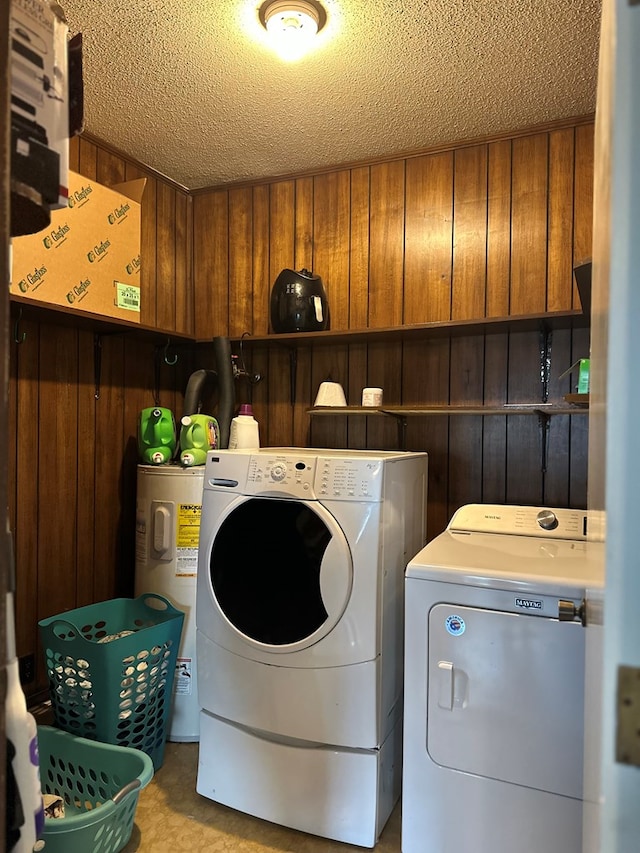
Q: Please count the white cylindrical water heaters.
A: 1